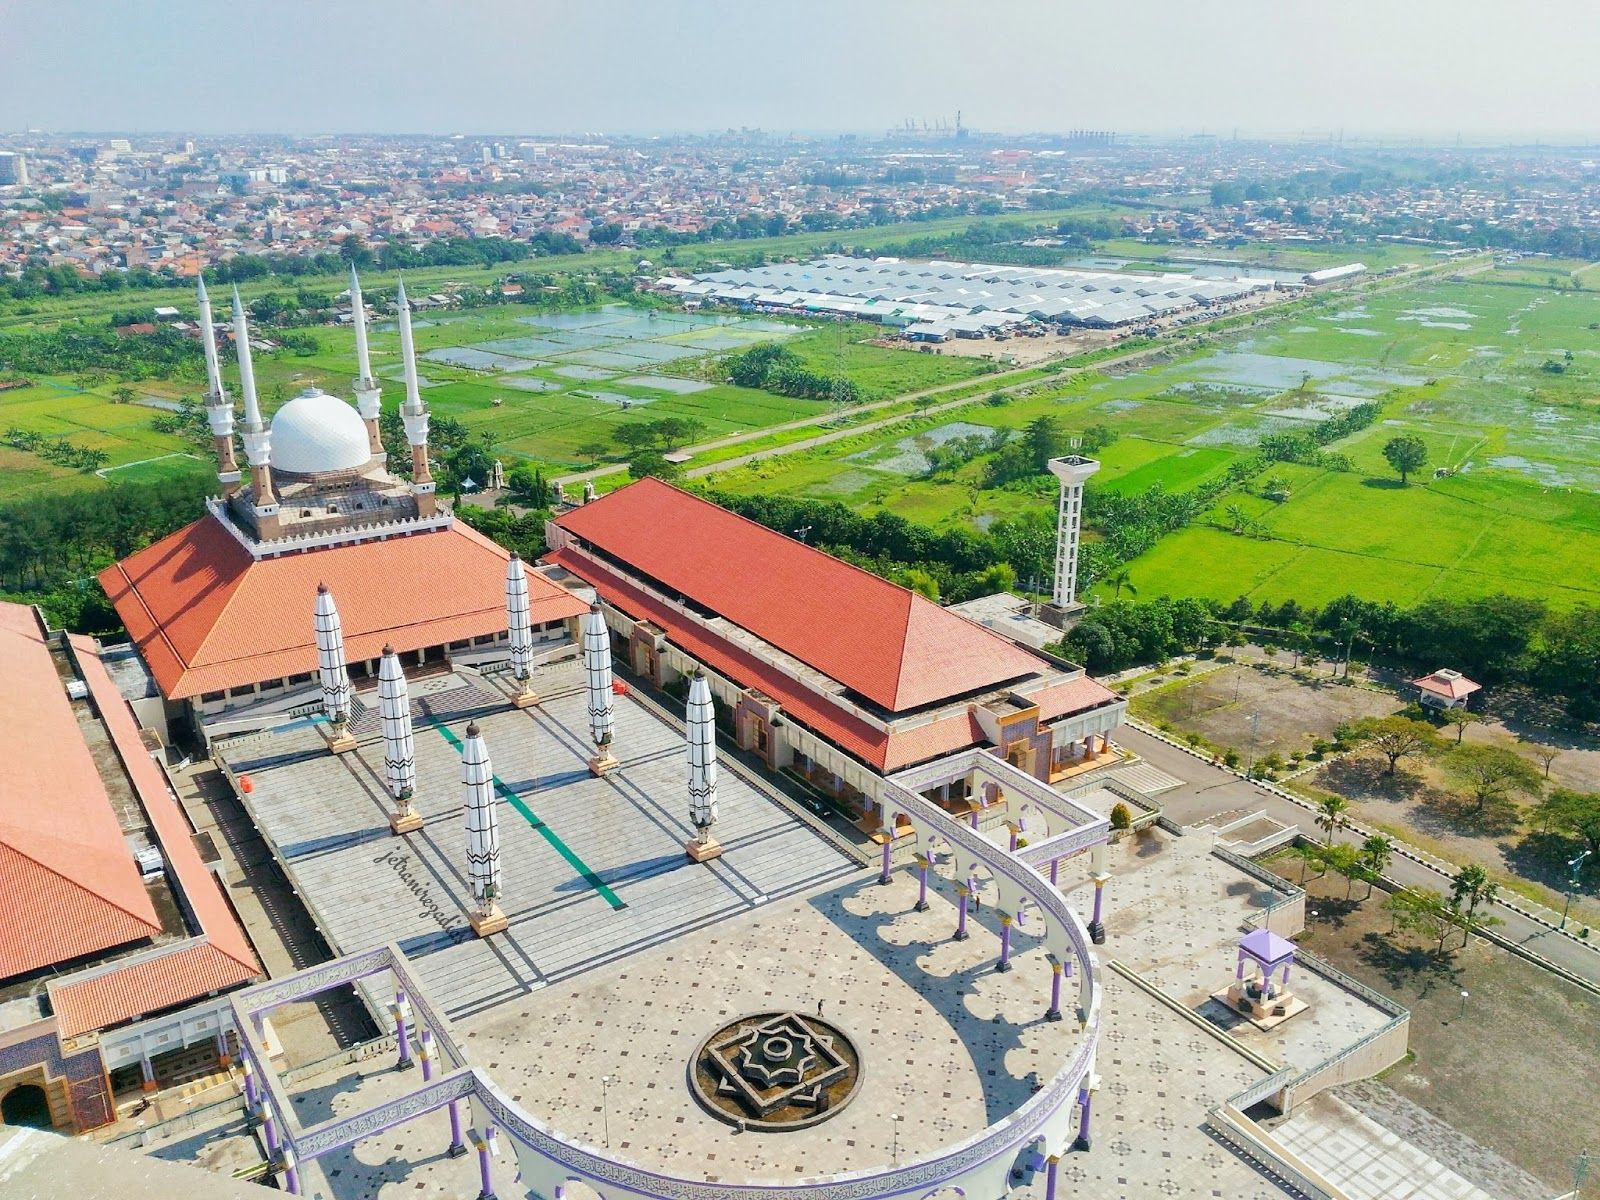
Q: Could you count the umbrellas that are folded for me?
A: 6